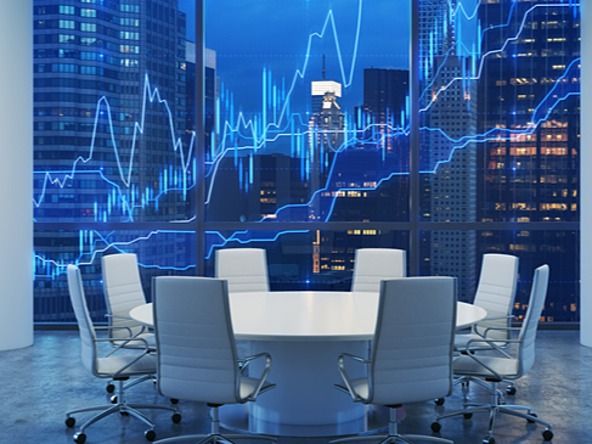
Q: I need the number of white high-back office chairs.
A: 8